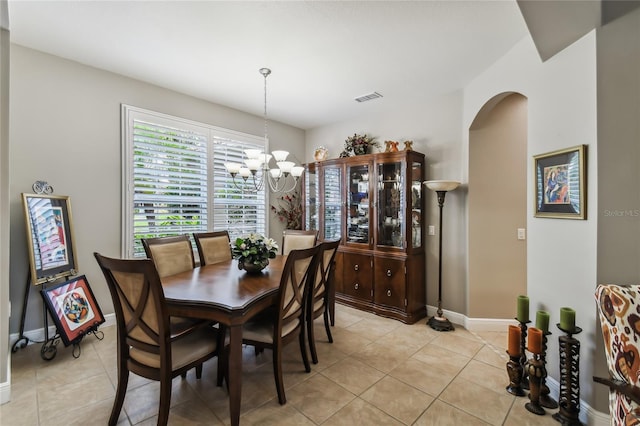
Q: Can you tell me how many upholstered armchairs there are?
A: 1